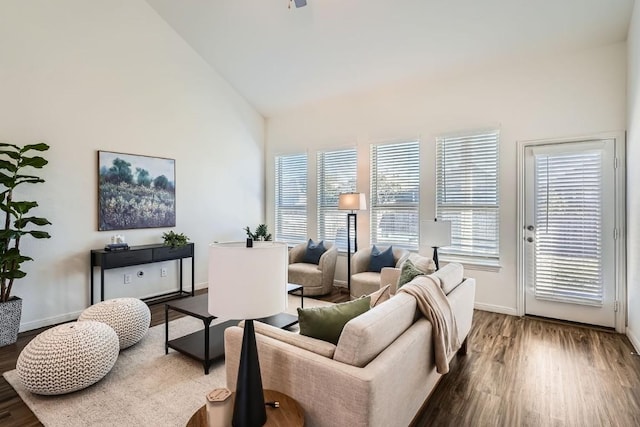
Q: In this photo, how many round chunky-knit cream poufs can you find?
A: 2